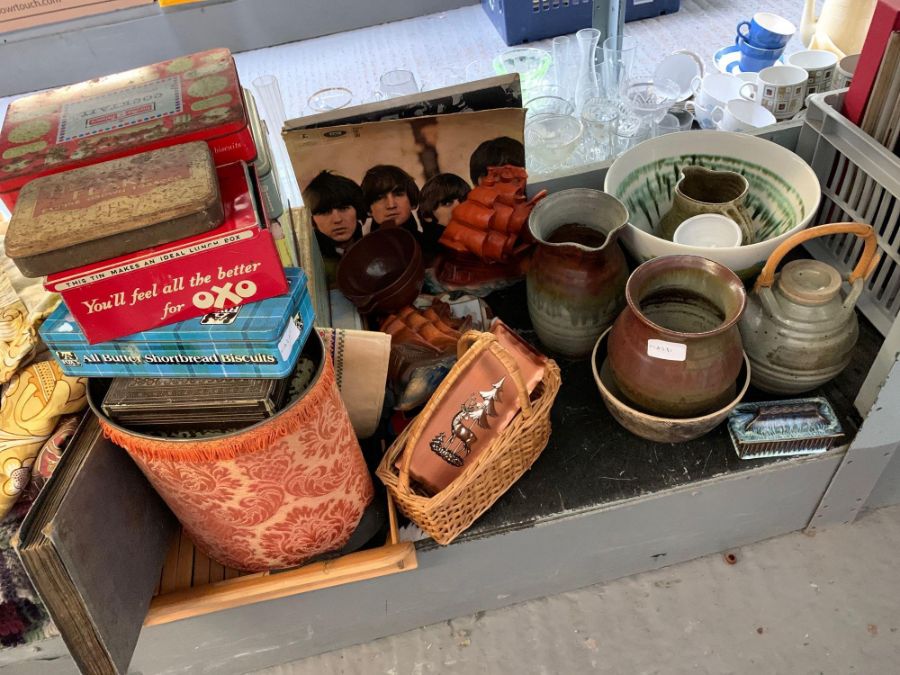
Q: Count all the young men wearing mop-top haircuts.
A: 4